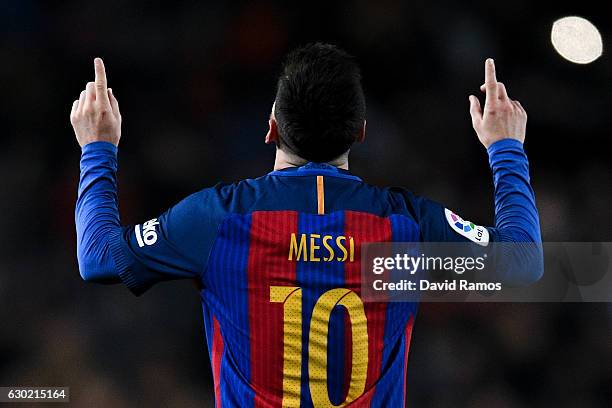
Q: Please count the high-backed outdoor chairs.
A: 0